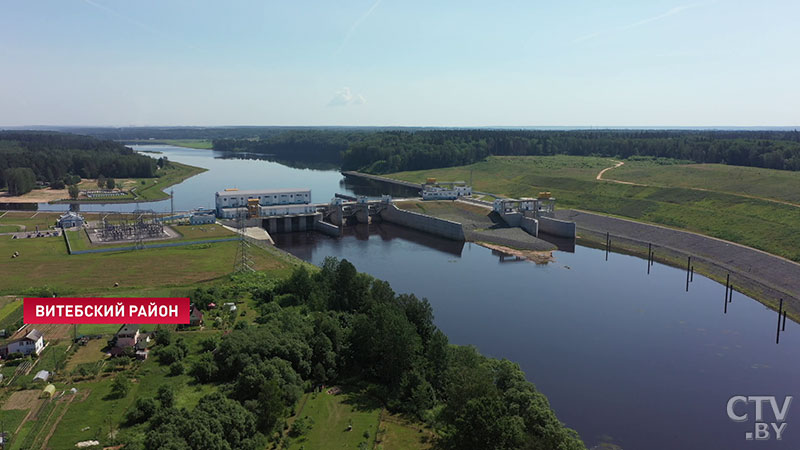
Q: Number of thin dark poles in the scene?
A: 10